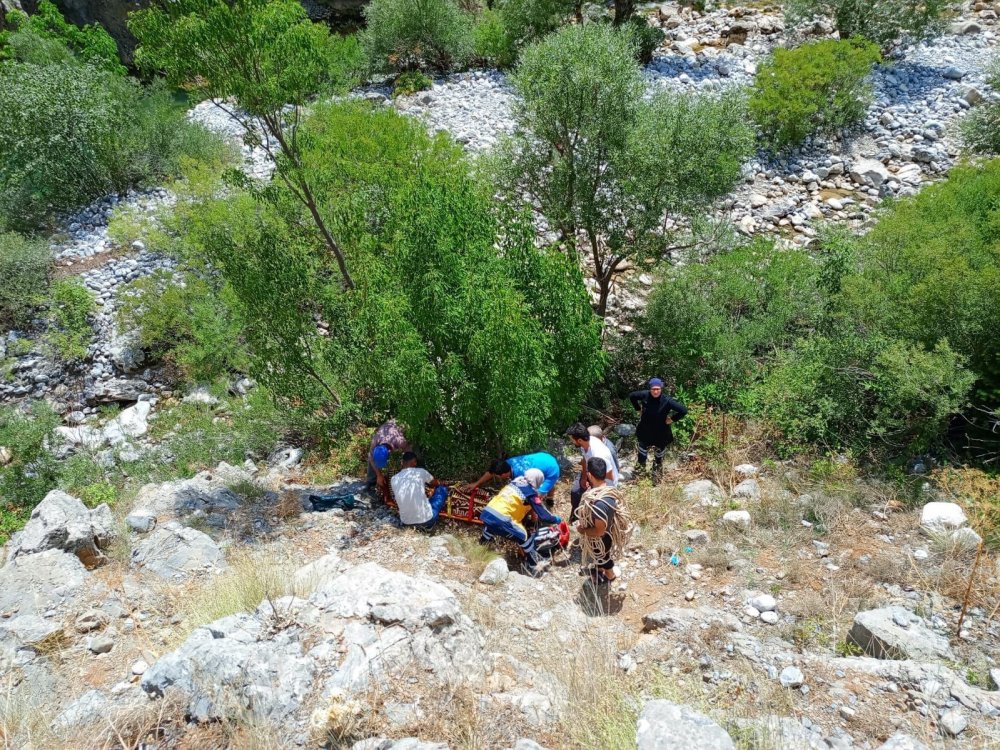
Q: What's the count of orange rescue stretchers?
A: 1